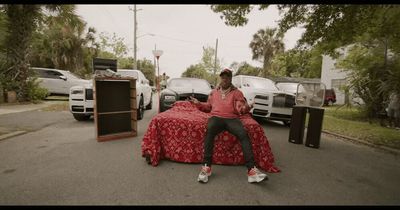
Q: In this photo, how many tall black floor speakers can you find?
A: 2